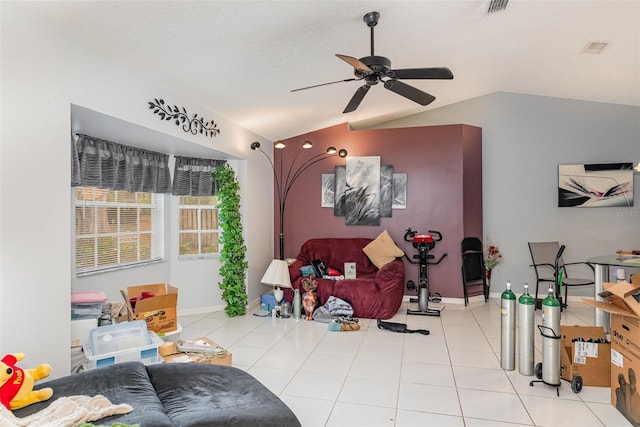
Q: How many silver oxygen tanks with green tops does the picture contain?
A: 3